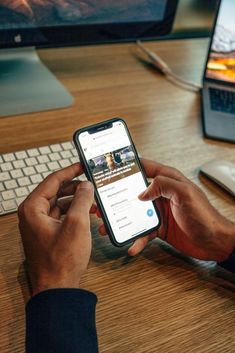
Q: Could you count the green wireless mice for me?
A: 0